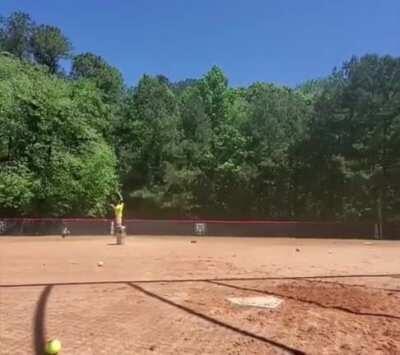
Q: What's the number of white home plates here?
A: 1